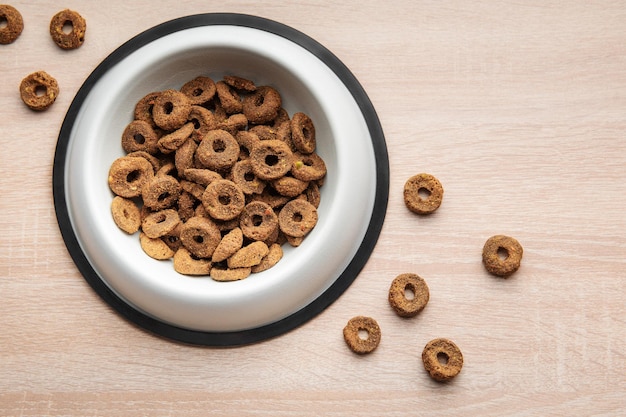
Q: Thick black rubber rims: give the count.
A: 1